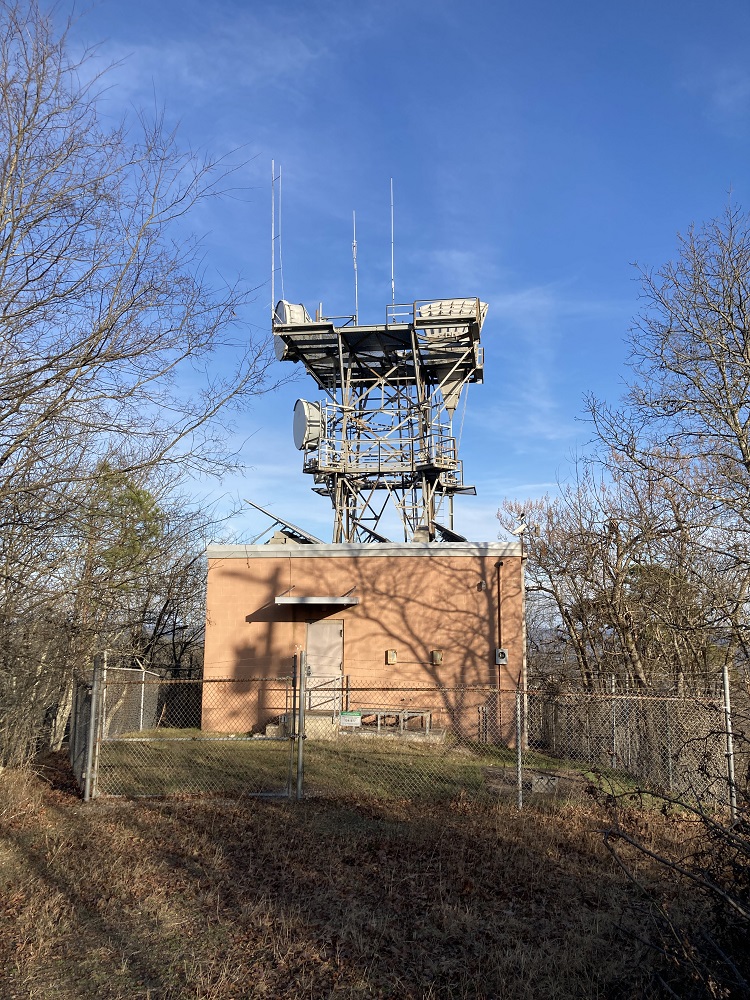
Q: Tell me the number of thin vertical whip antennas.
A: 4